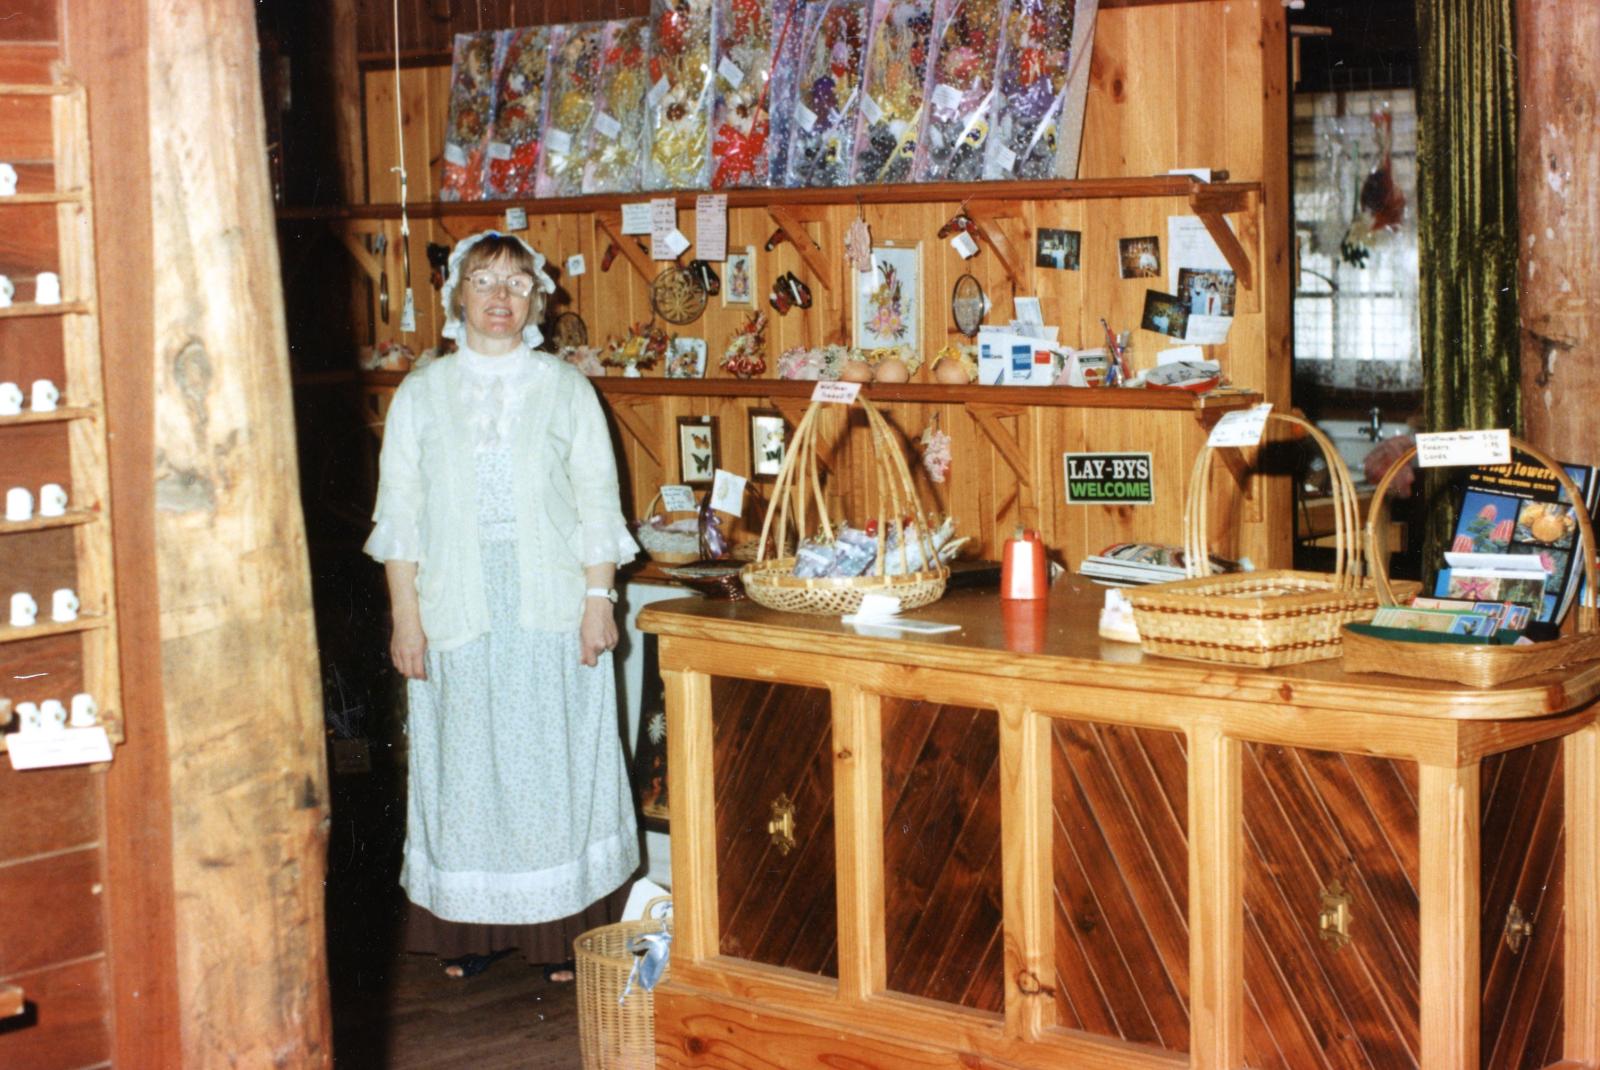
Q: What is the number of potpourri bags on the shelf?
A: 10